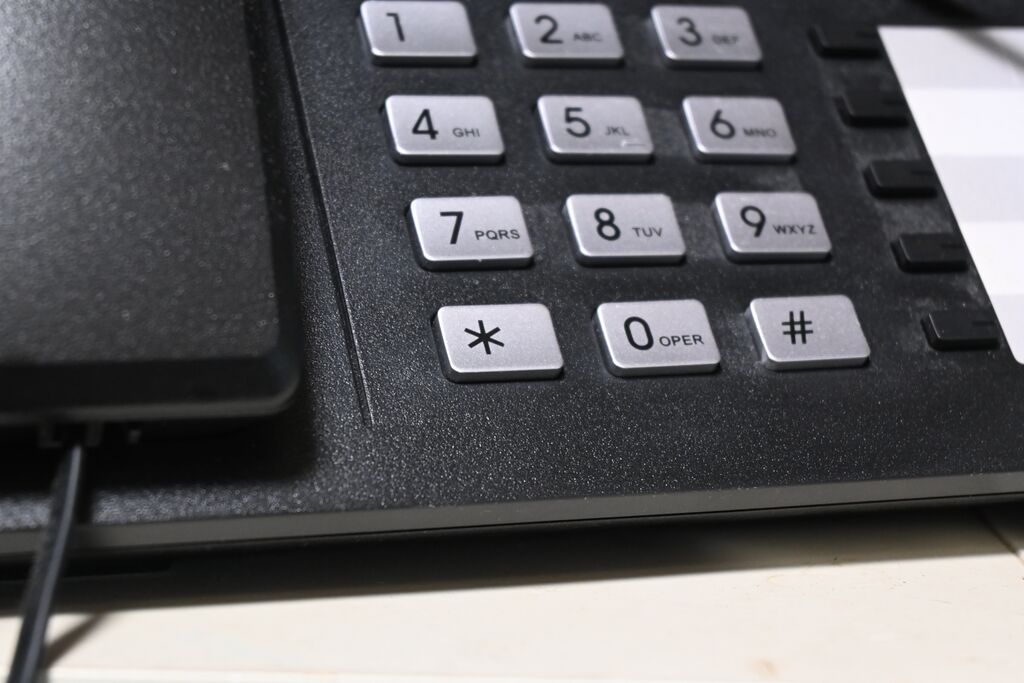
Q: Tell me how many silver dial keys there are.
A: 12